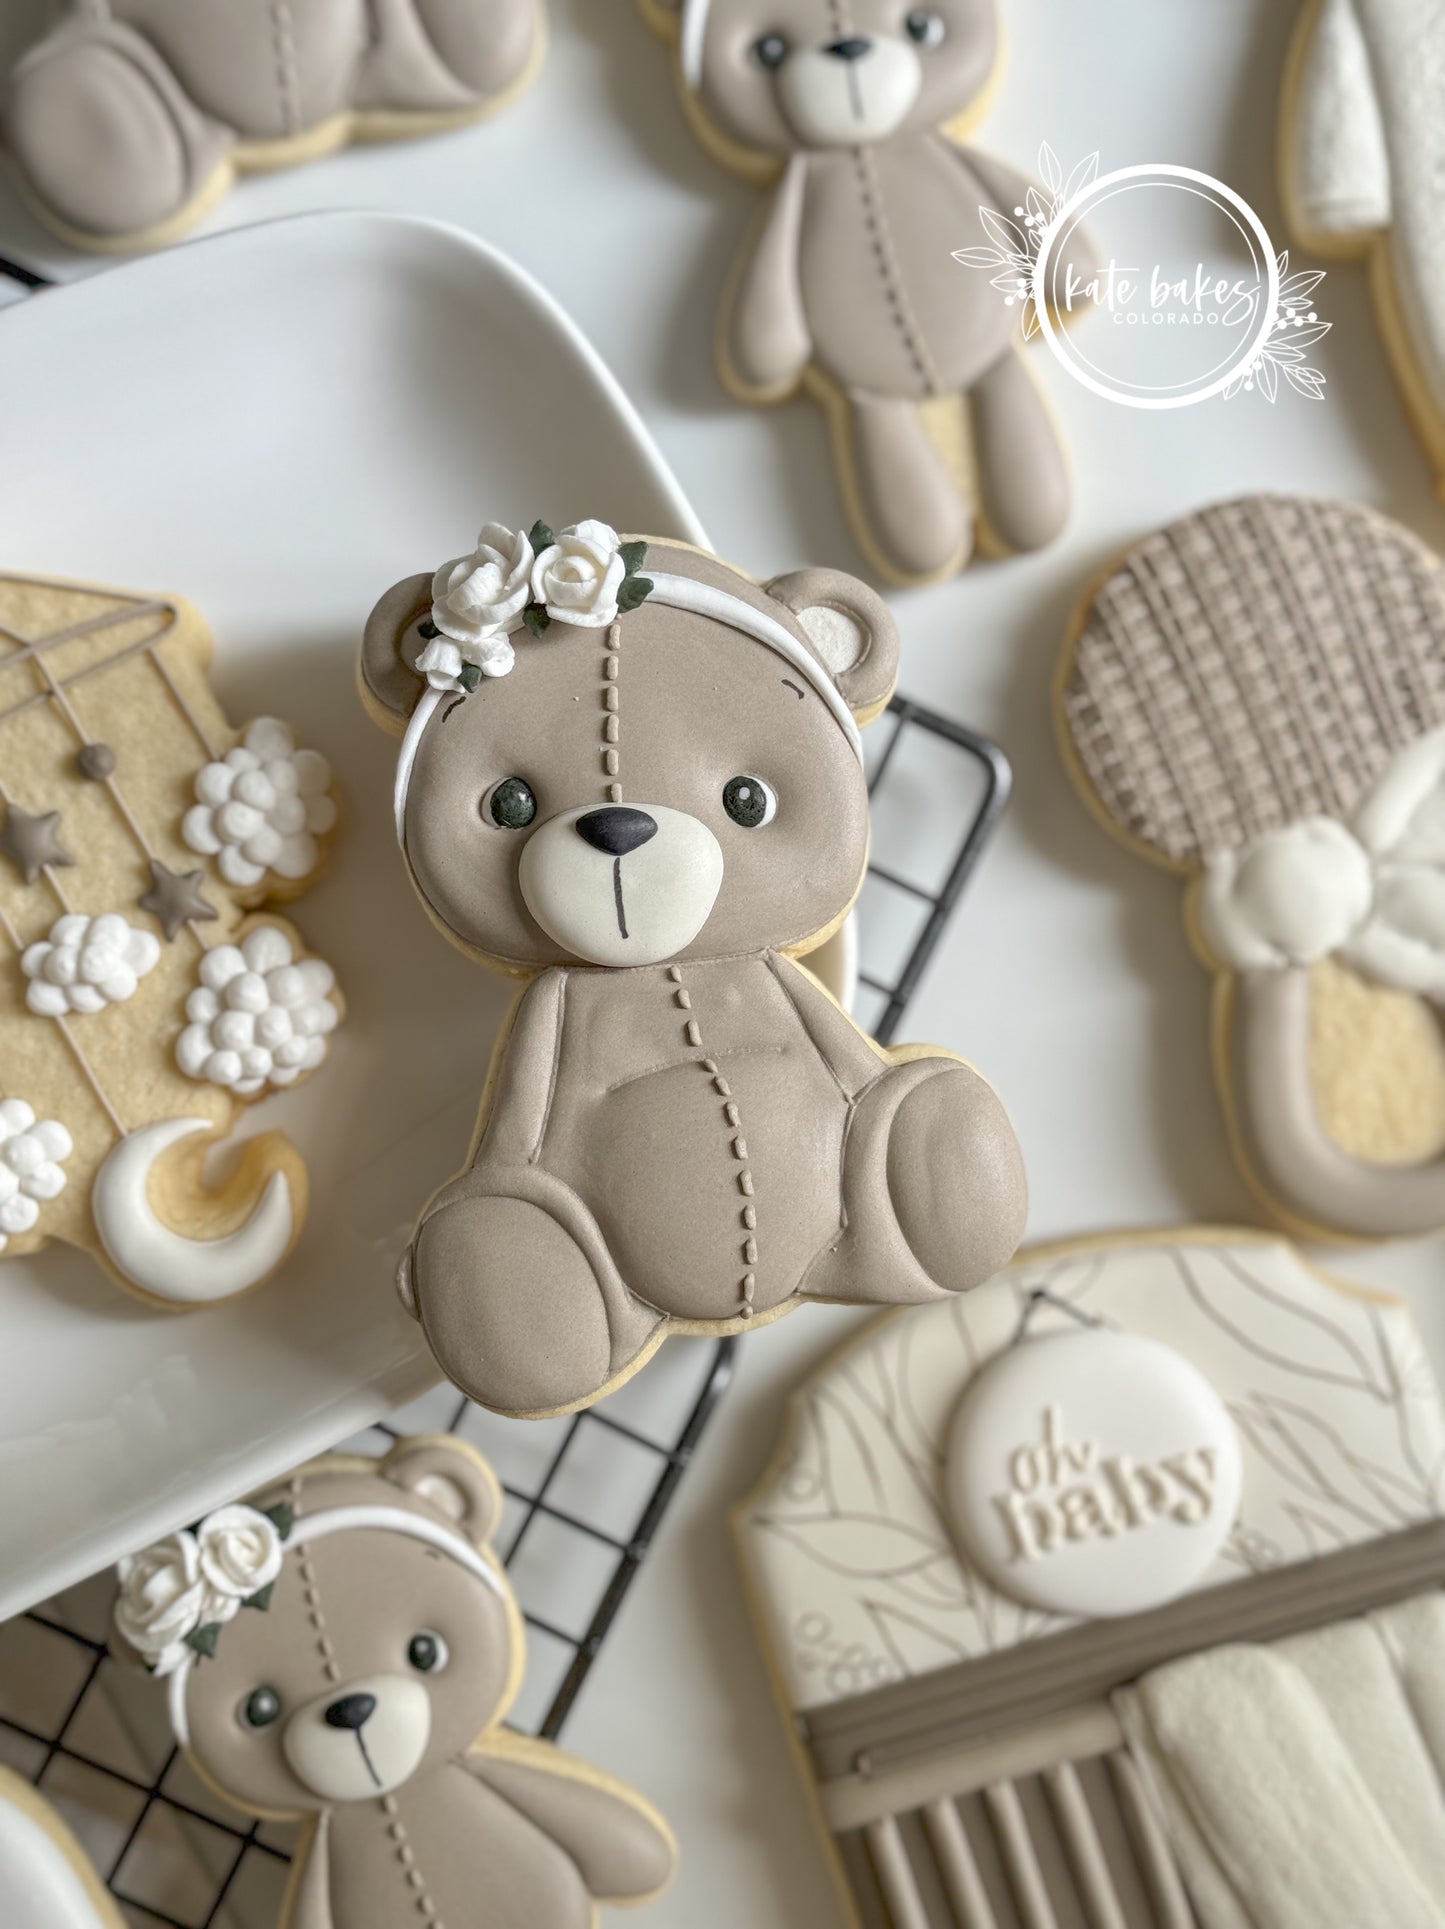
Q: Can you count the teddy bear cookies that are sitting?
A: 2